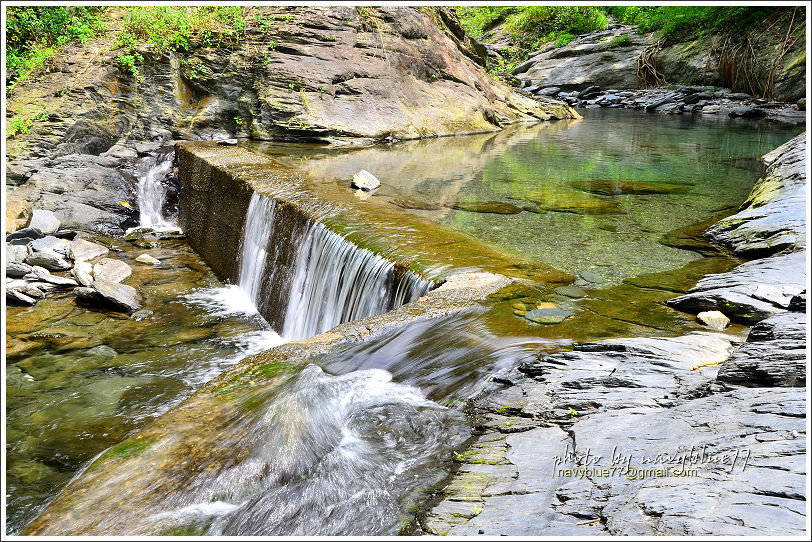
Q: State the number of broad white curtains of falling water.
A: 2